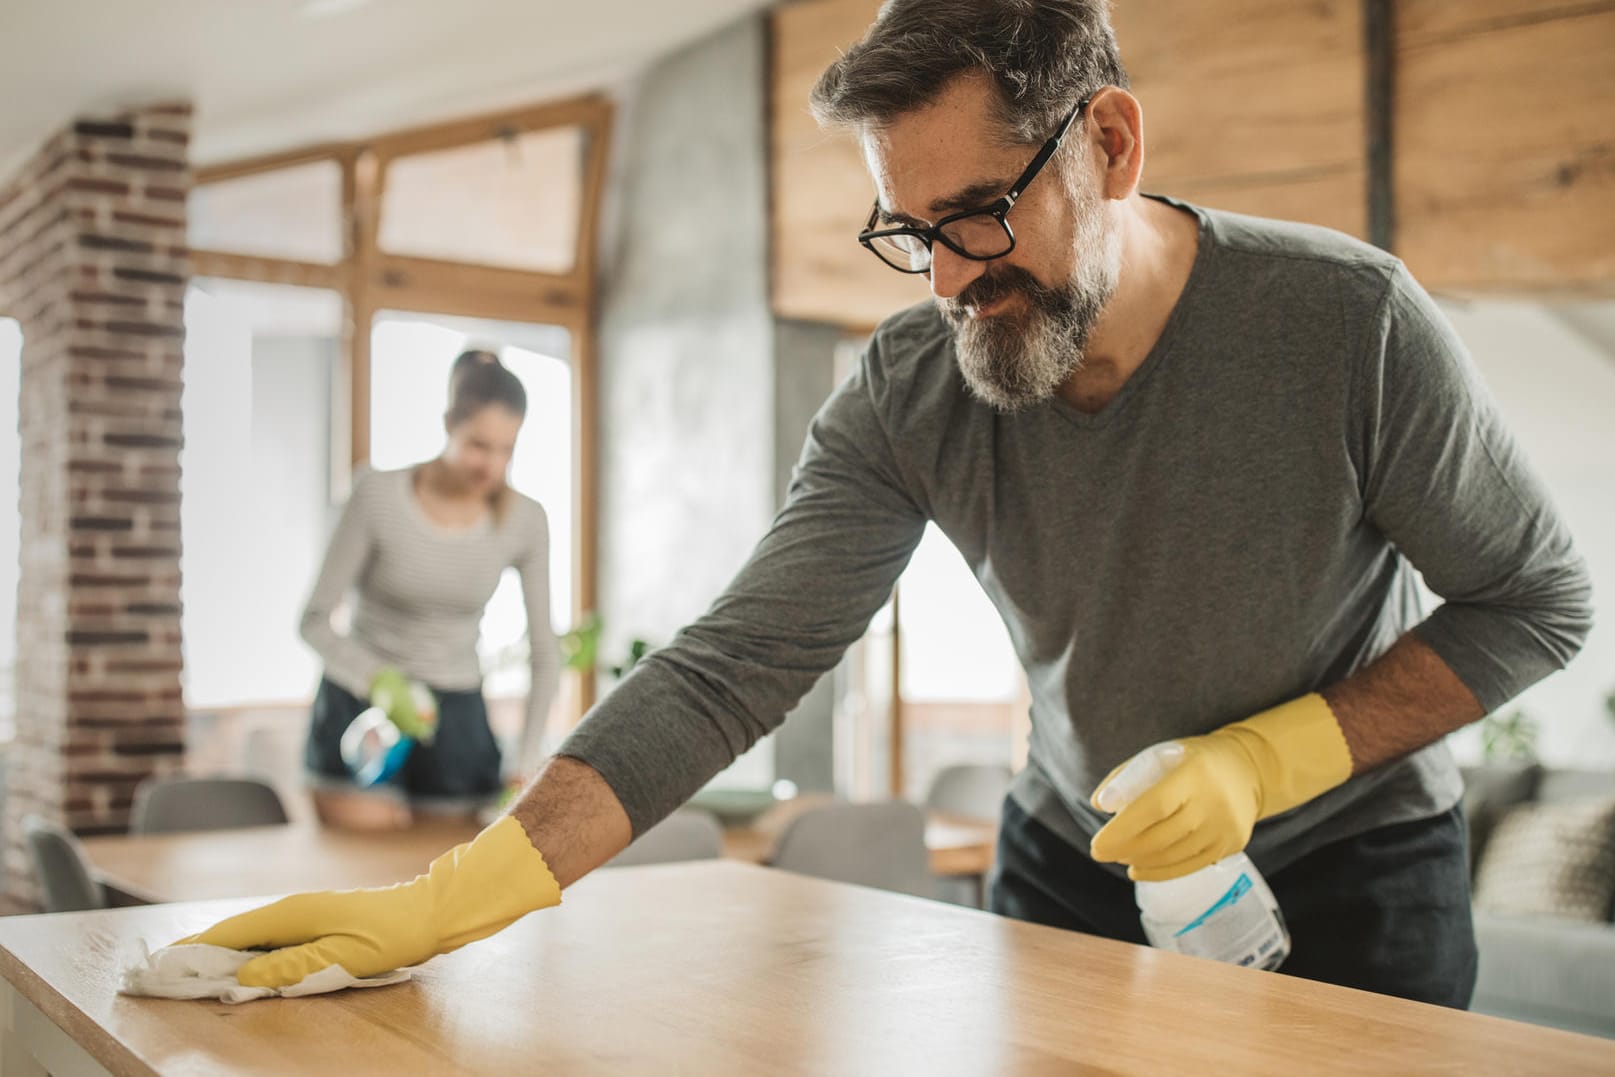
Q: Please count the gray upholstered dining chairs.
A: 5